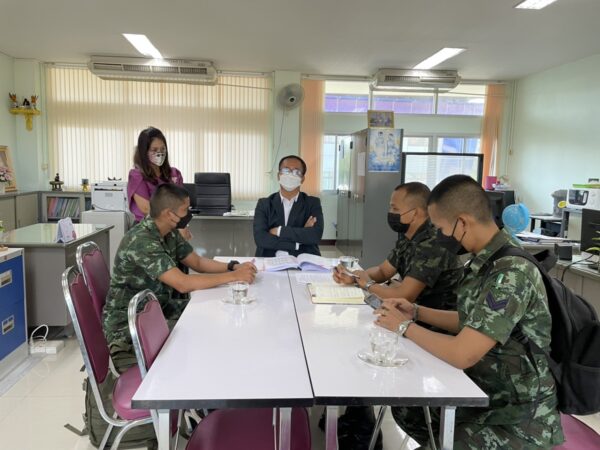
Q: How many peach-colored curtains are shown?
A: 2